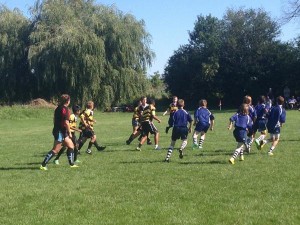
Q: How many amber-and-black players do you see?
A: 6